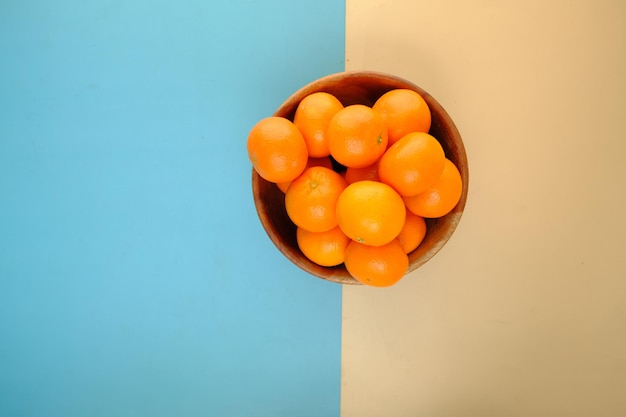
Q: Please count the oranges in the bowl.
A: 13